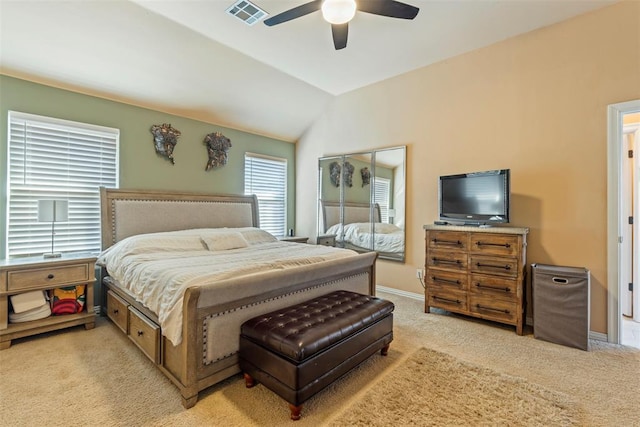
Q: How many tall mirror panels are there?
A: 3